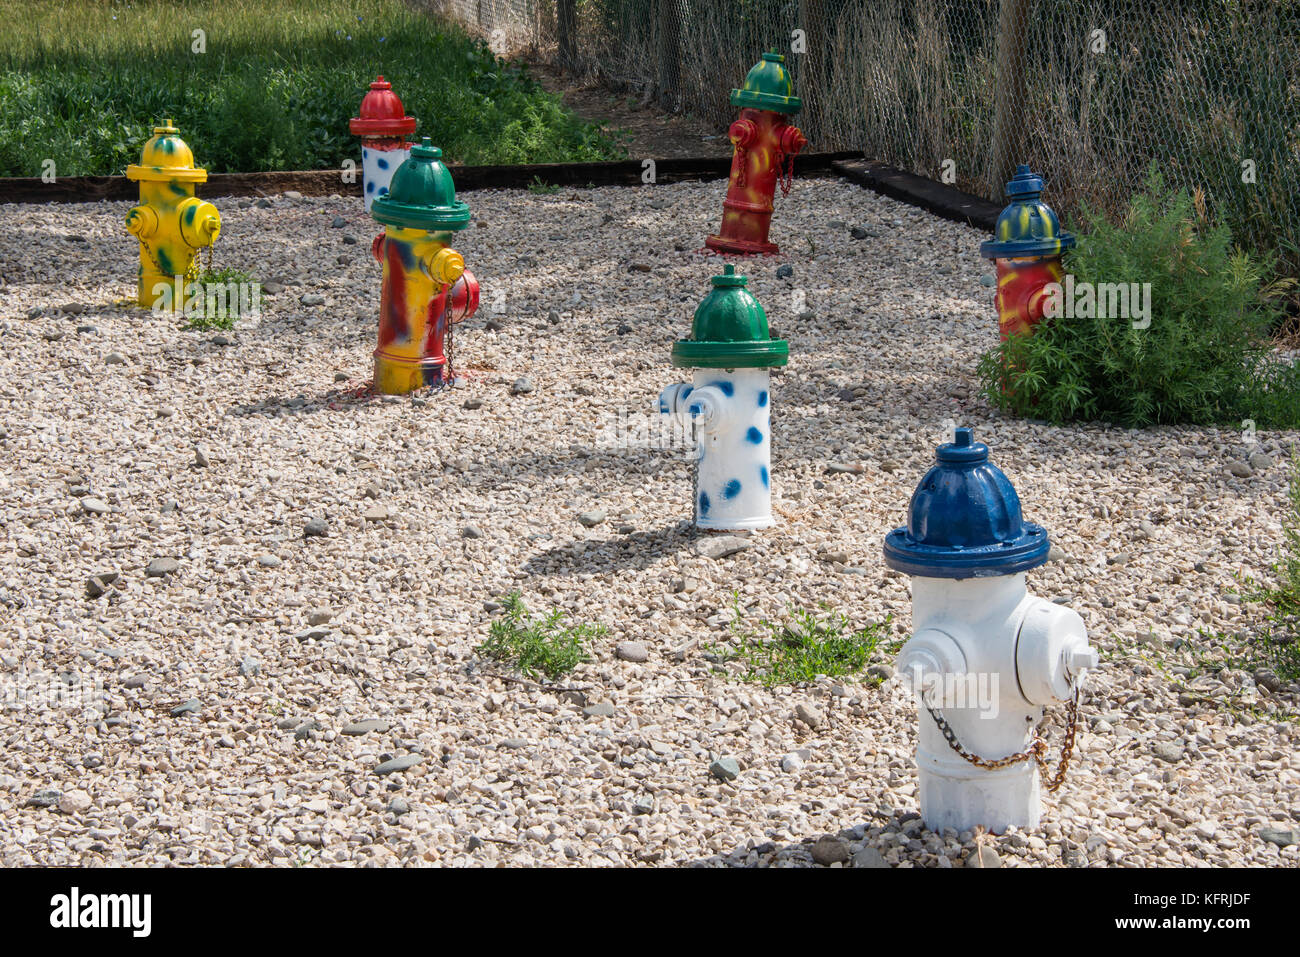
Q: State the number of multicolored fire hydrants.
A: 7